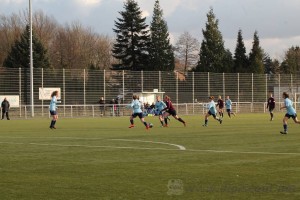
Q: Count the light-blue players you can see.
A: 6